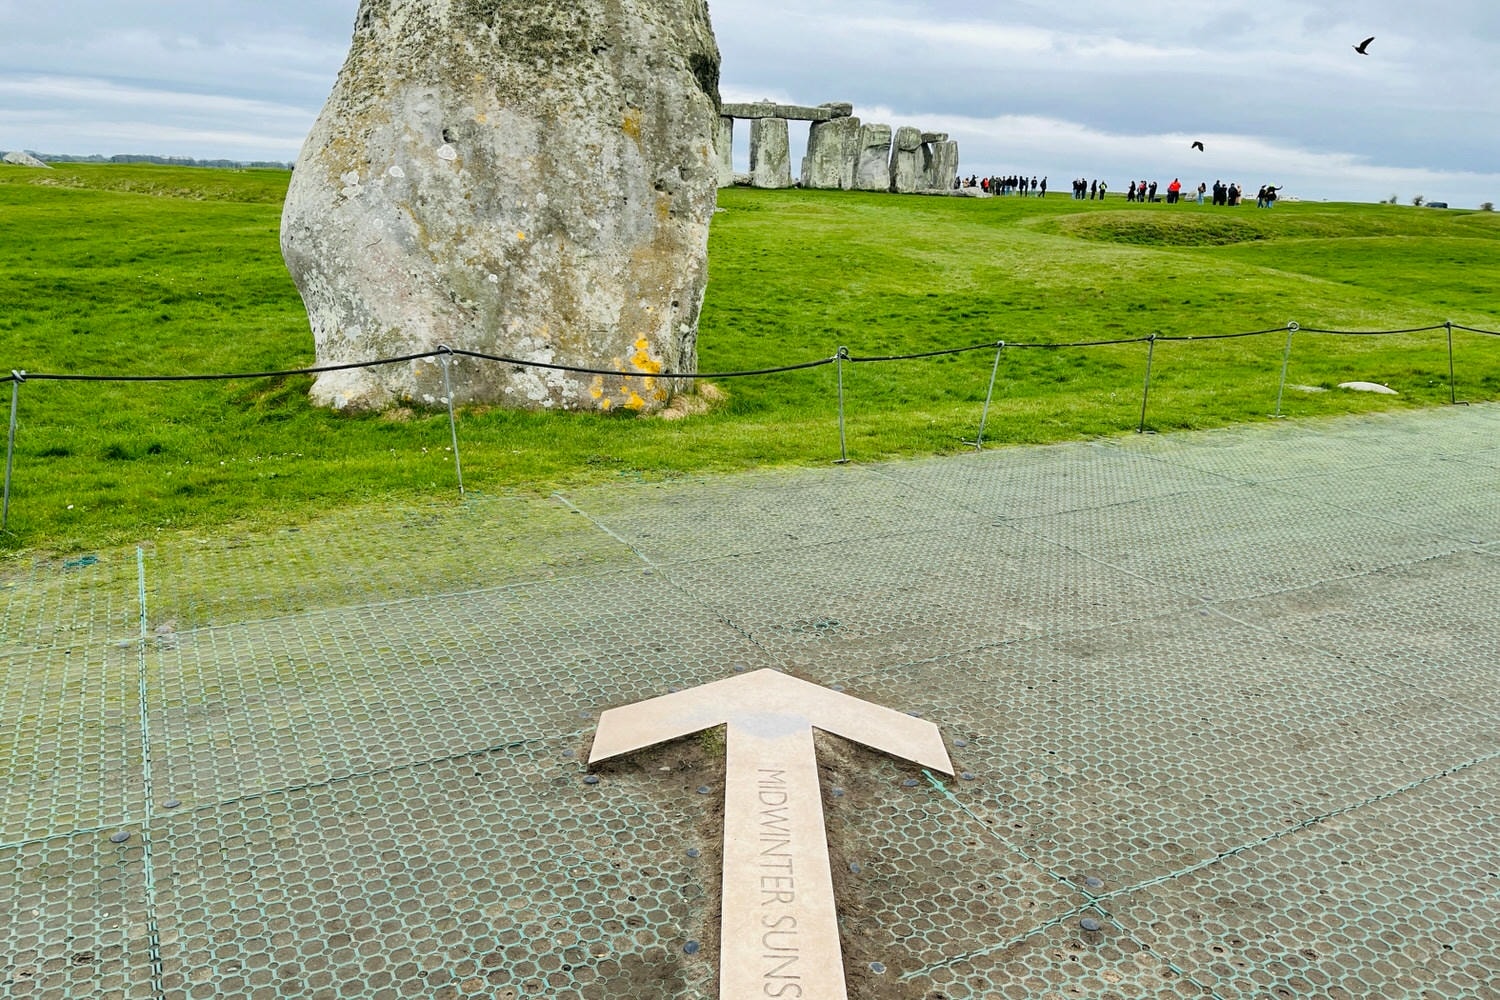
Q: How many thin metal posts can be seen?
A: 7